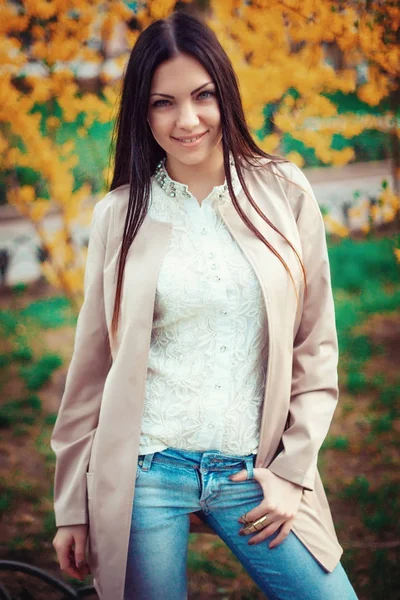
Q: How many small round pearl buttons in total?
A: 8